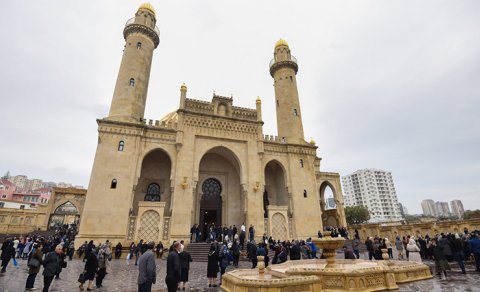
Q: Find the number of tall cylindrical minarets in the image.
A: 2